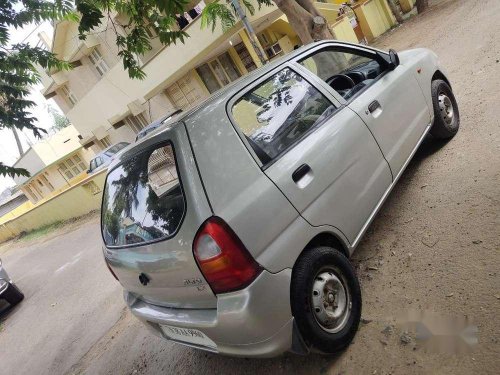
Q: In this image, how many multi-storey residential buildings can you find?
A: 1